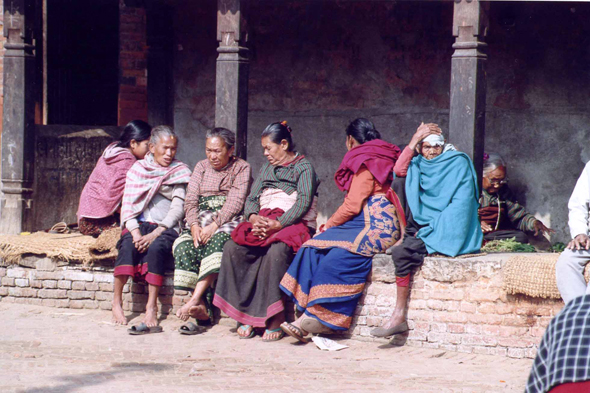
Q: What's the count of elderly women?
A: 5